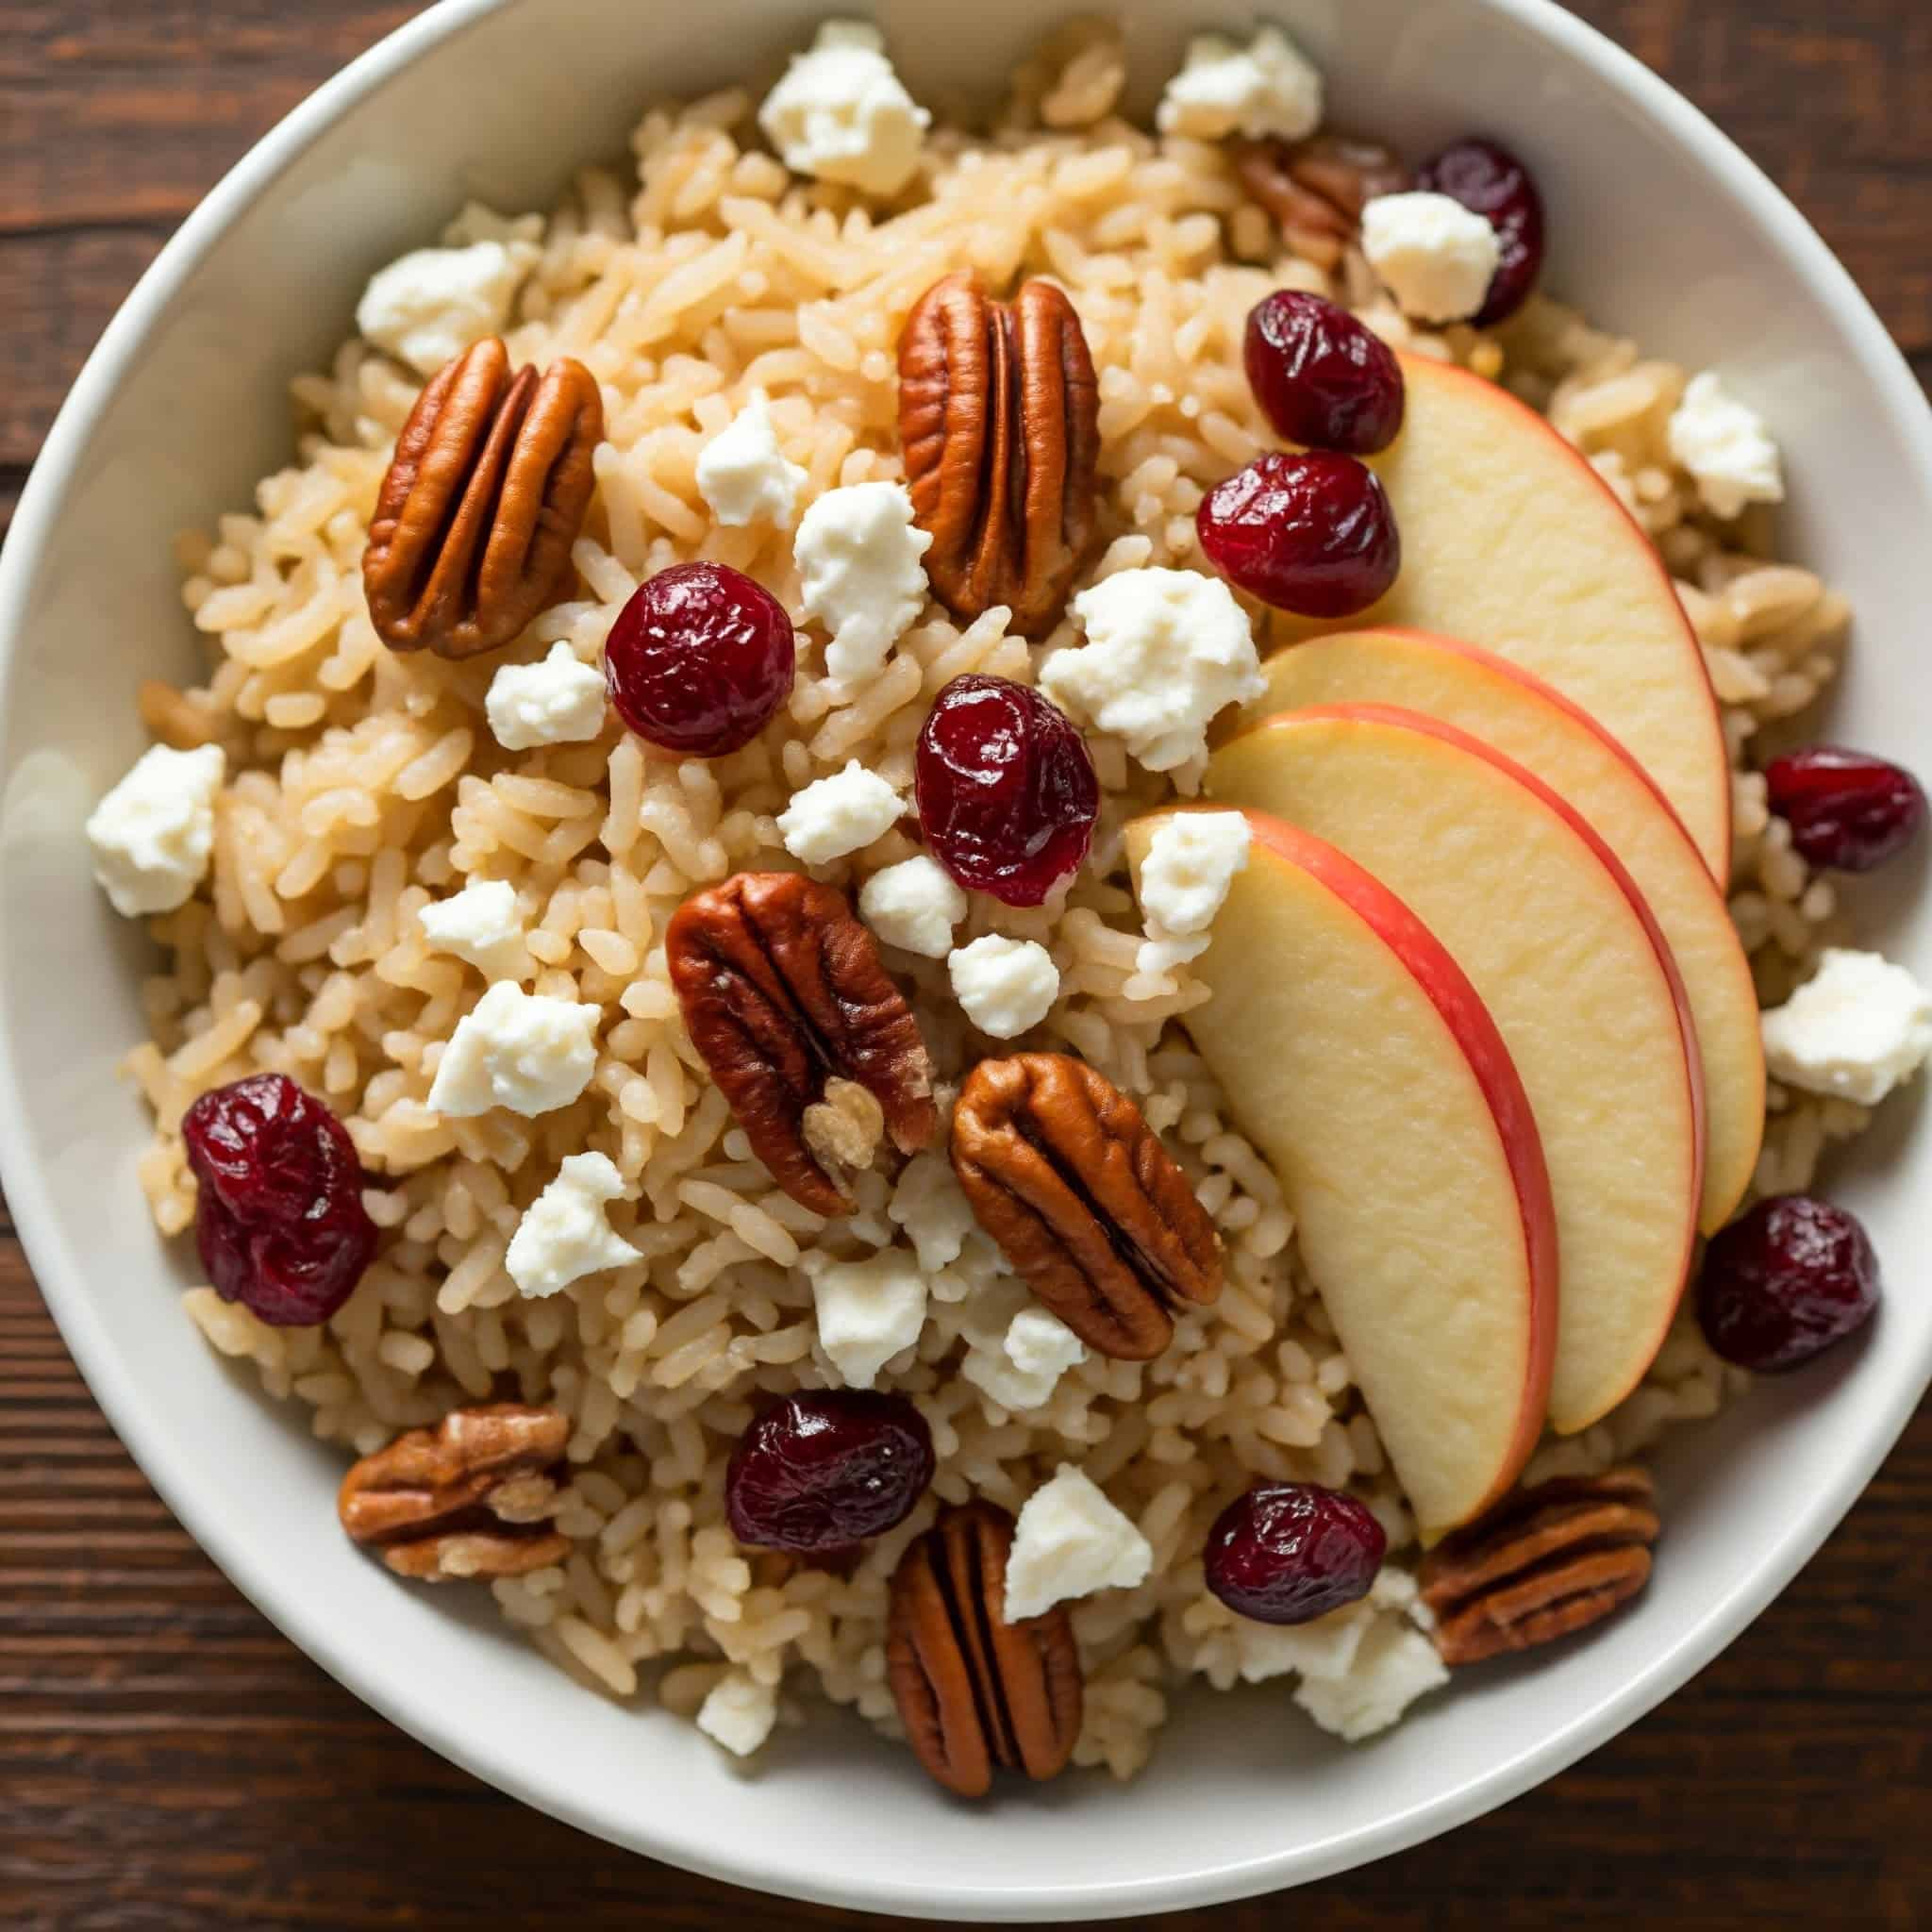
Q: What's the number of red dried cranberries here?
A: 10